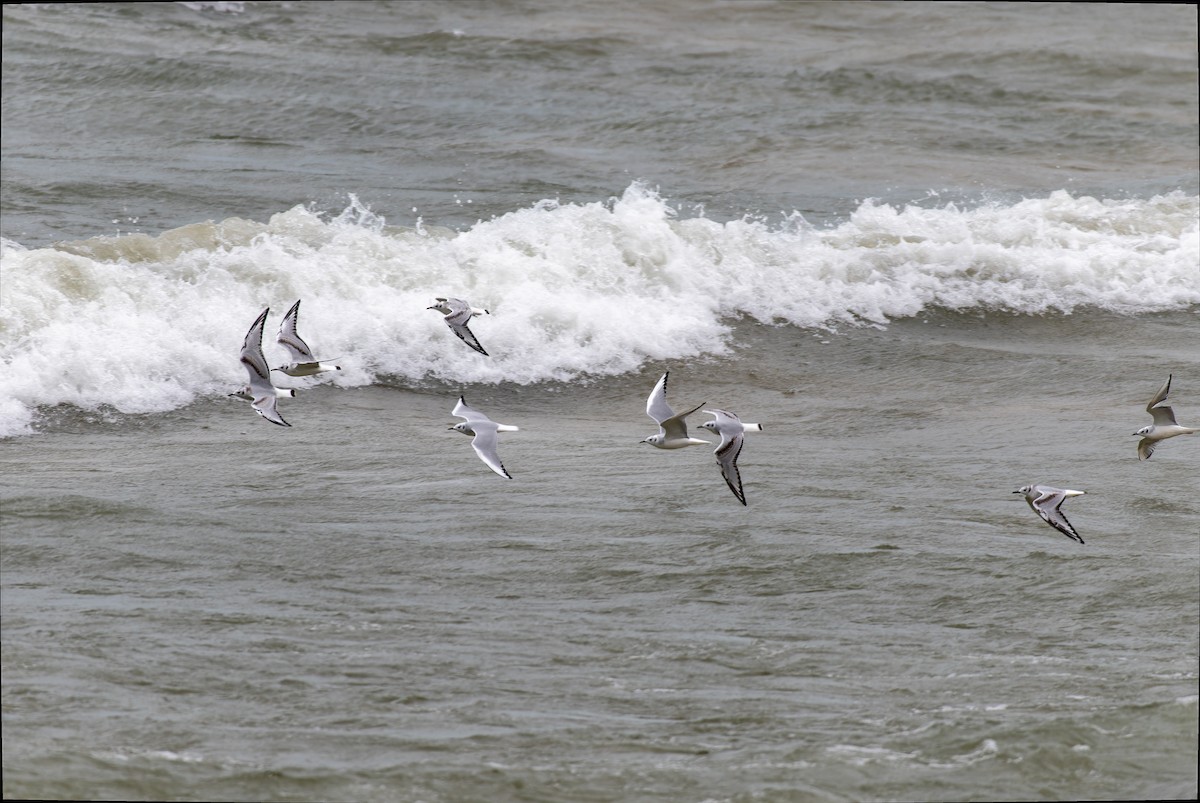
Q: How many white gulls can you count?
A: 8